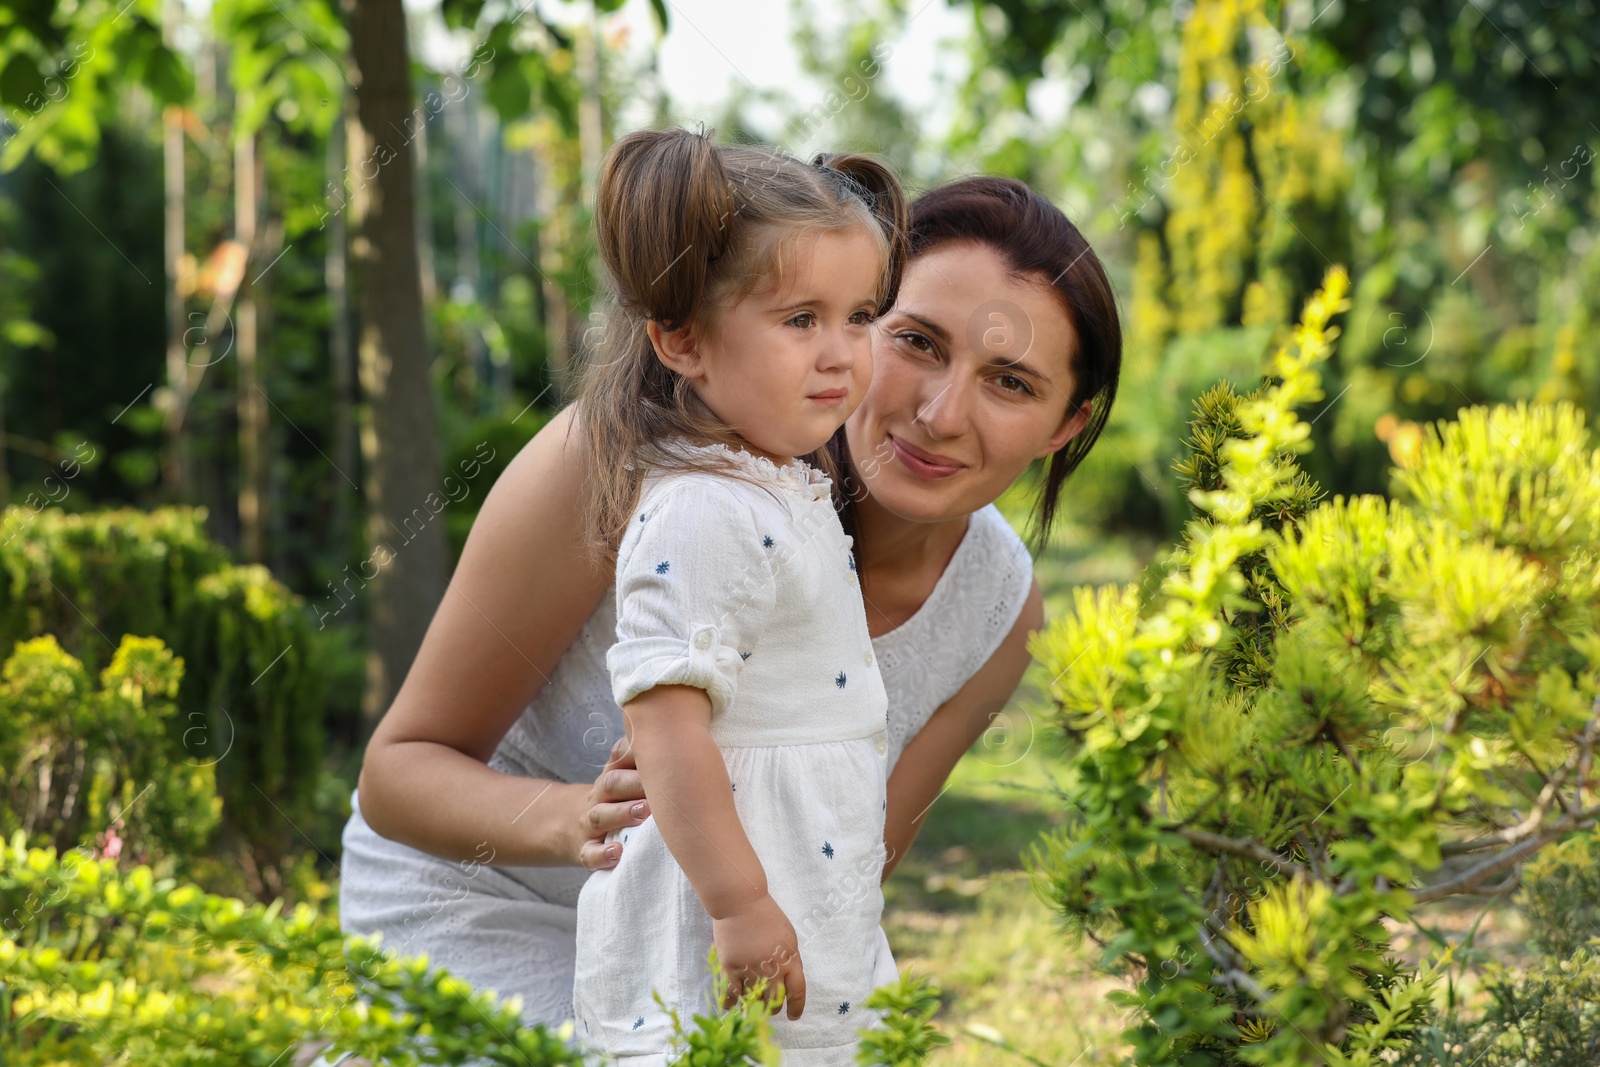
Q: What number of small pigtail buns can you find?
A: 2